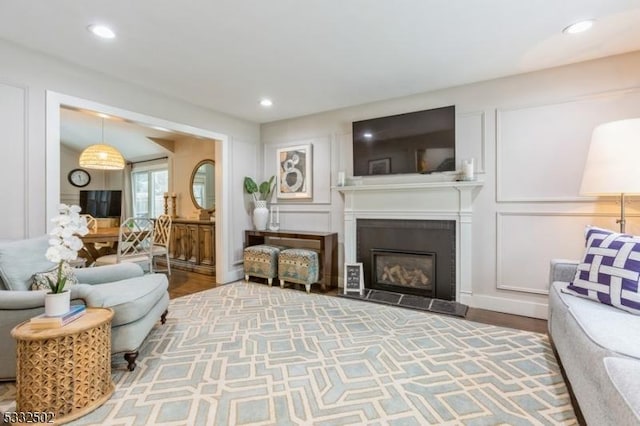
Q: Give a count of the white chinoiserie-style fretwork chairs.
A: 3